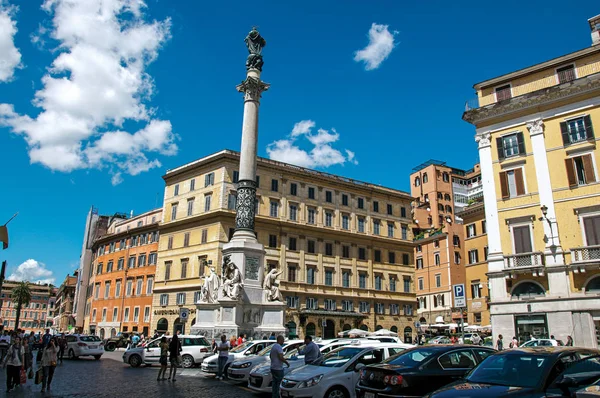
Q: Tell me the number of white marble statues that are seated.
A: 3